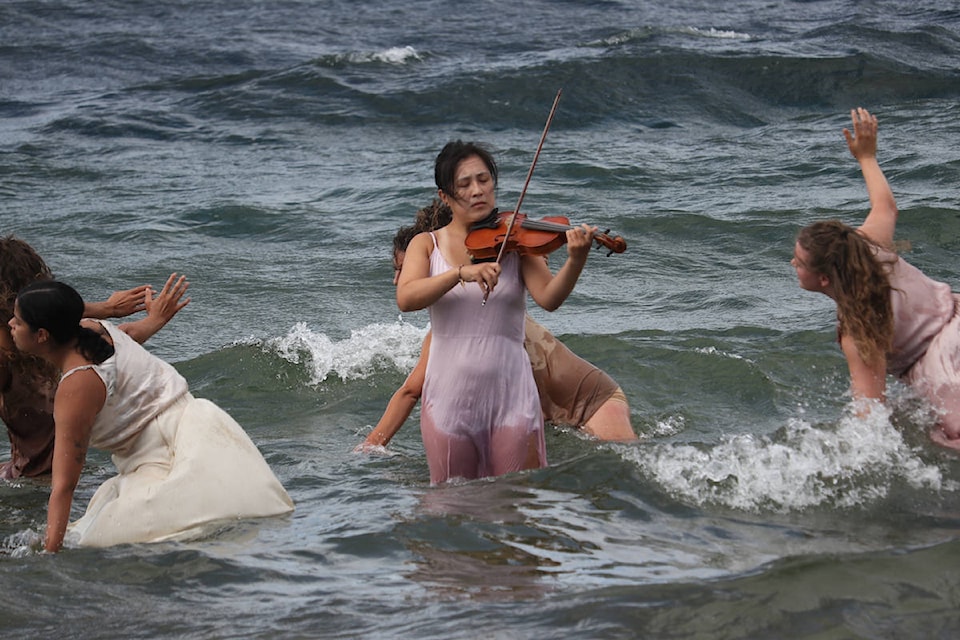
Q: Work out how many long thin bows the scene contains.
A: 1